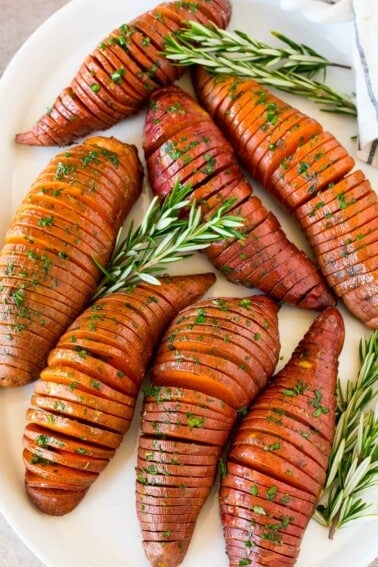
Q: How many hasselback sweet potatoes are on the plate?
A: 7